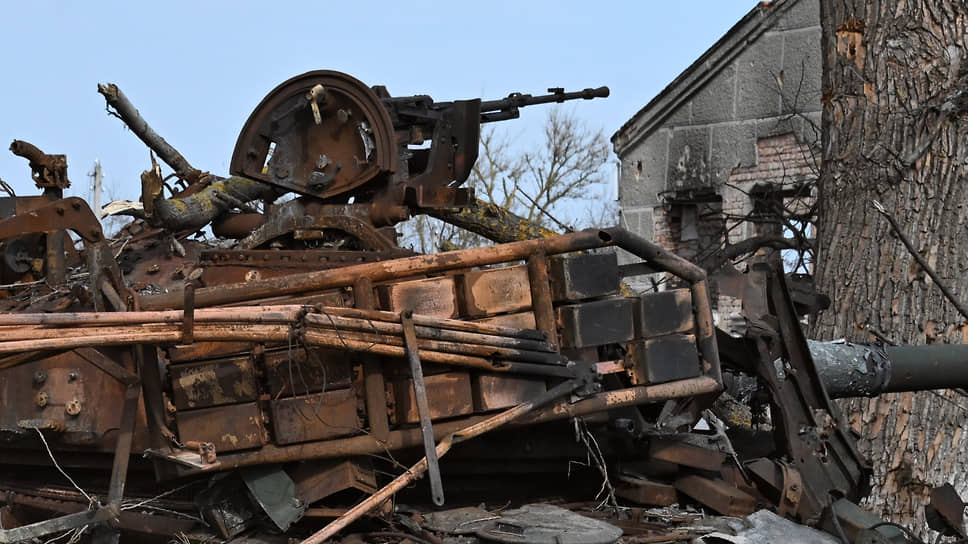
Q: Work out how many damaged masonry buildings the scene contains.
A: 1